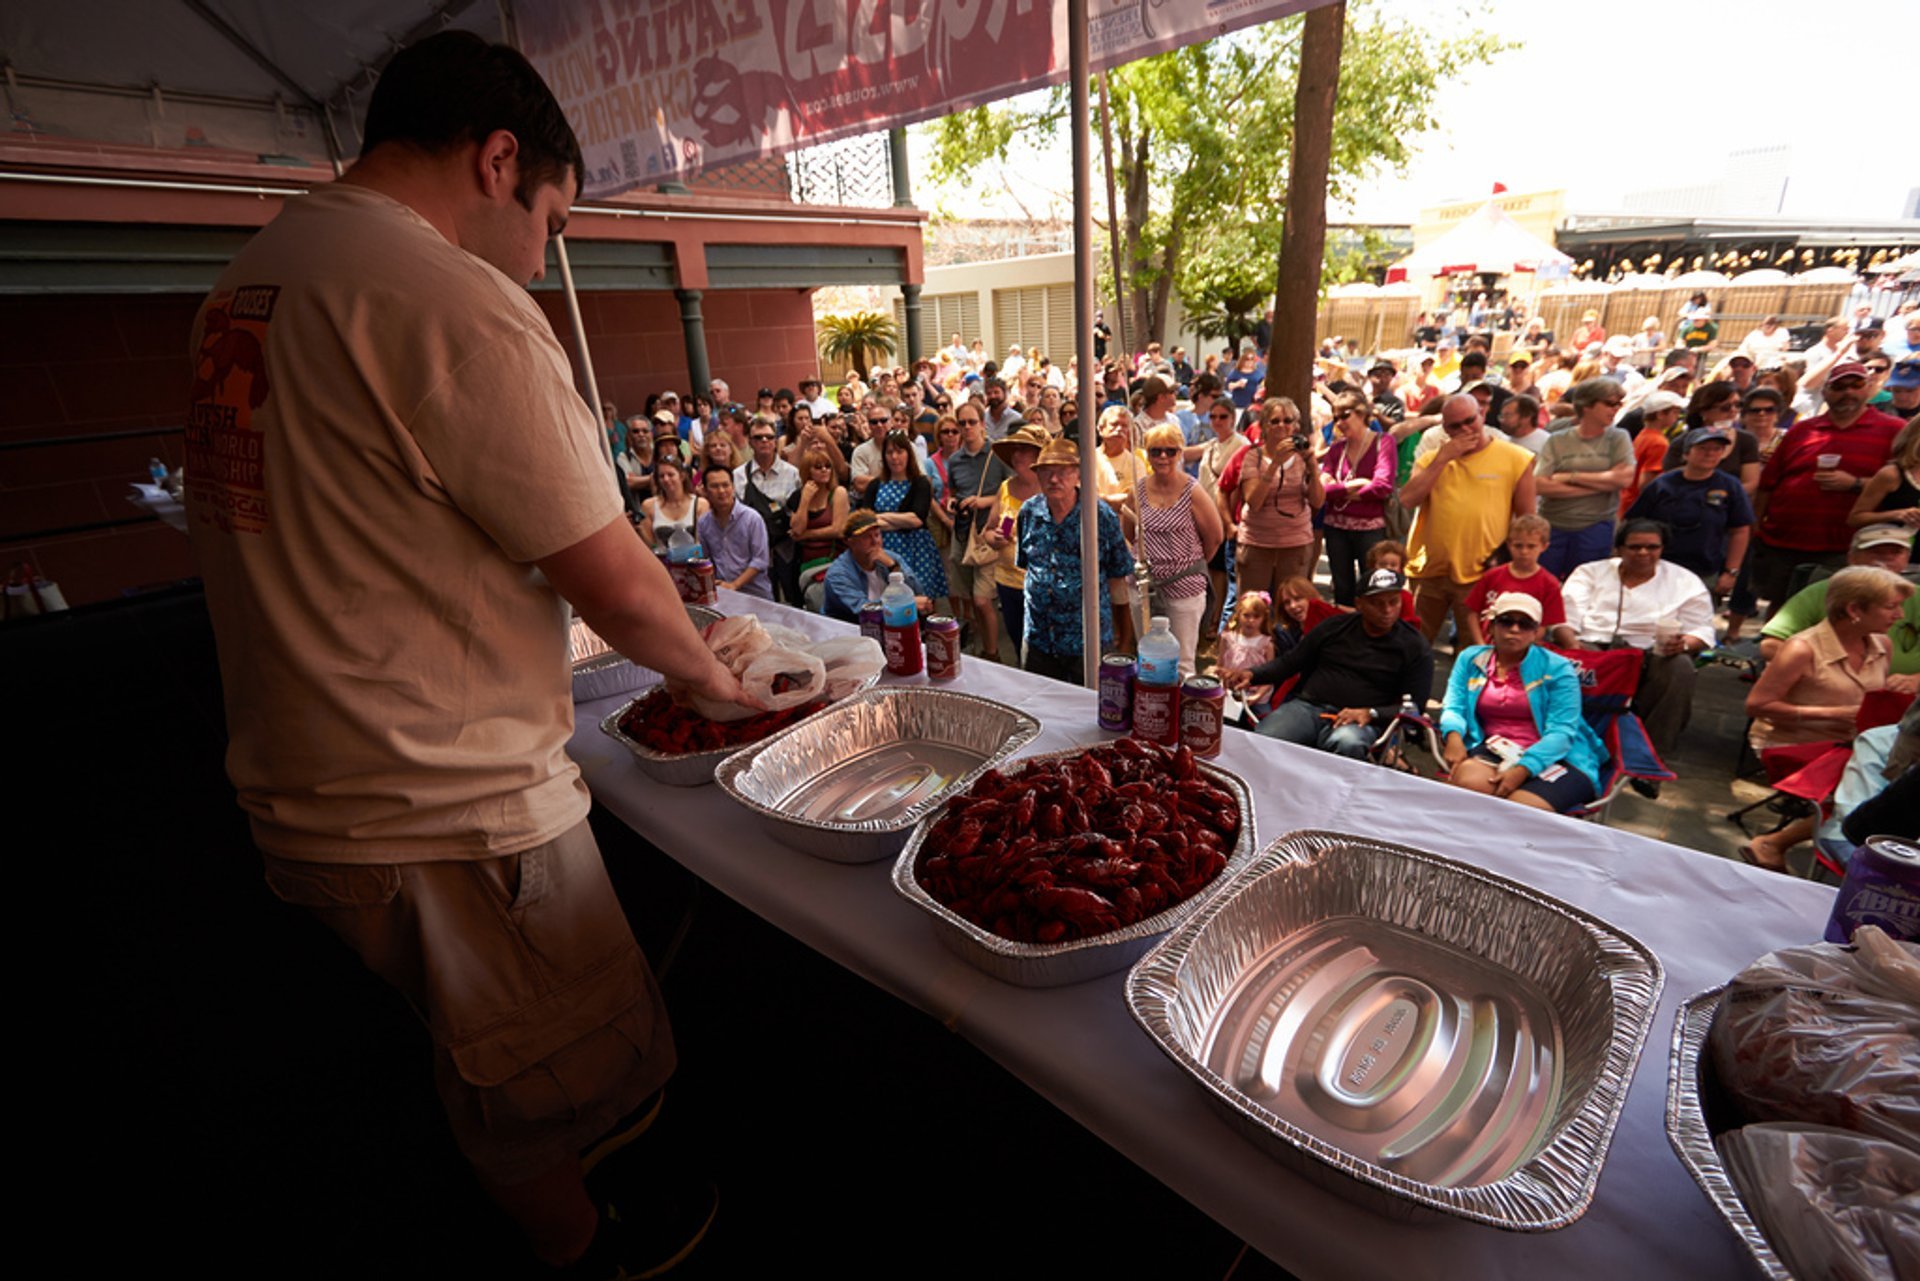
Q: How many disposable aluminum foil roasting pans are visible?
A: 6